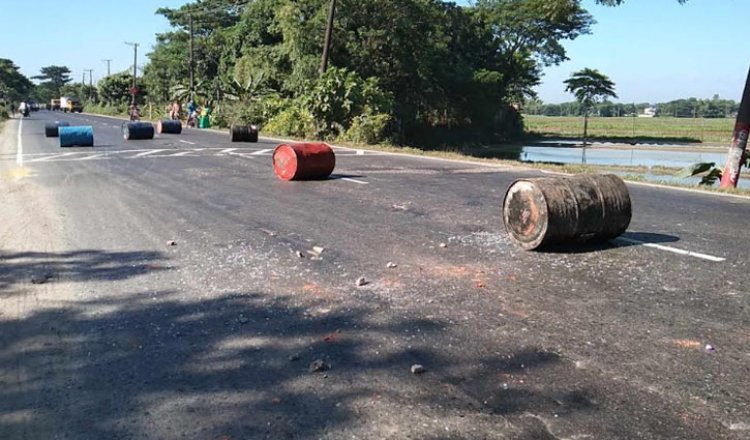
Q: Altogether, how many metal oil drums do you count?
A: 7